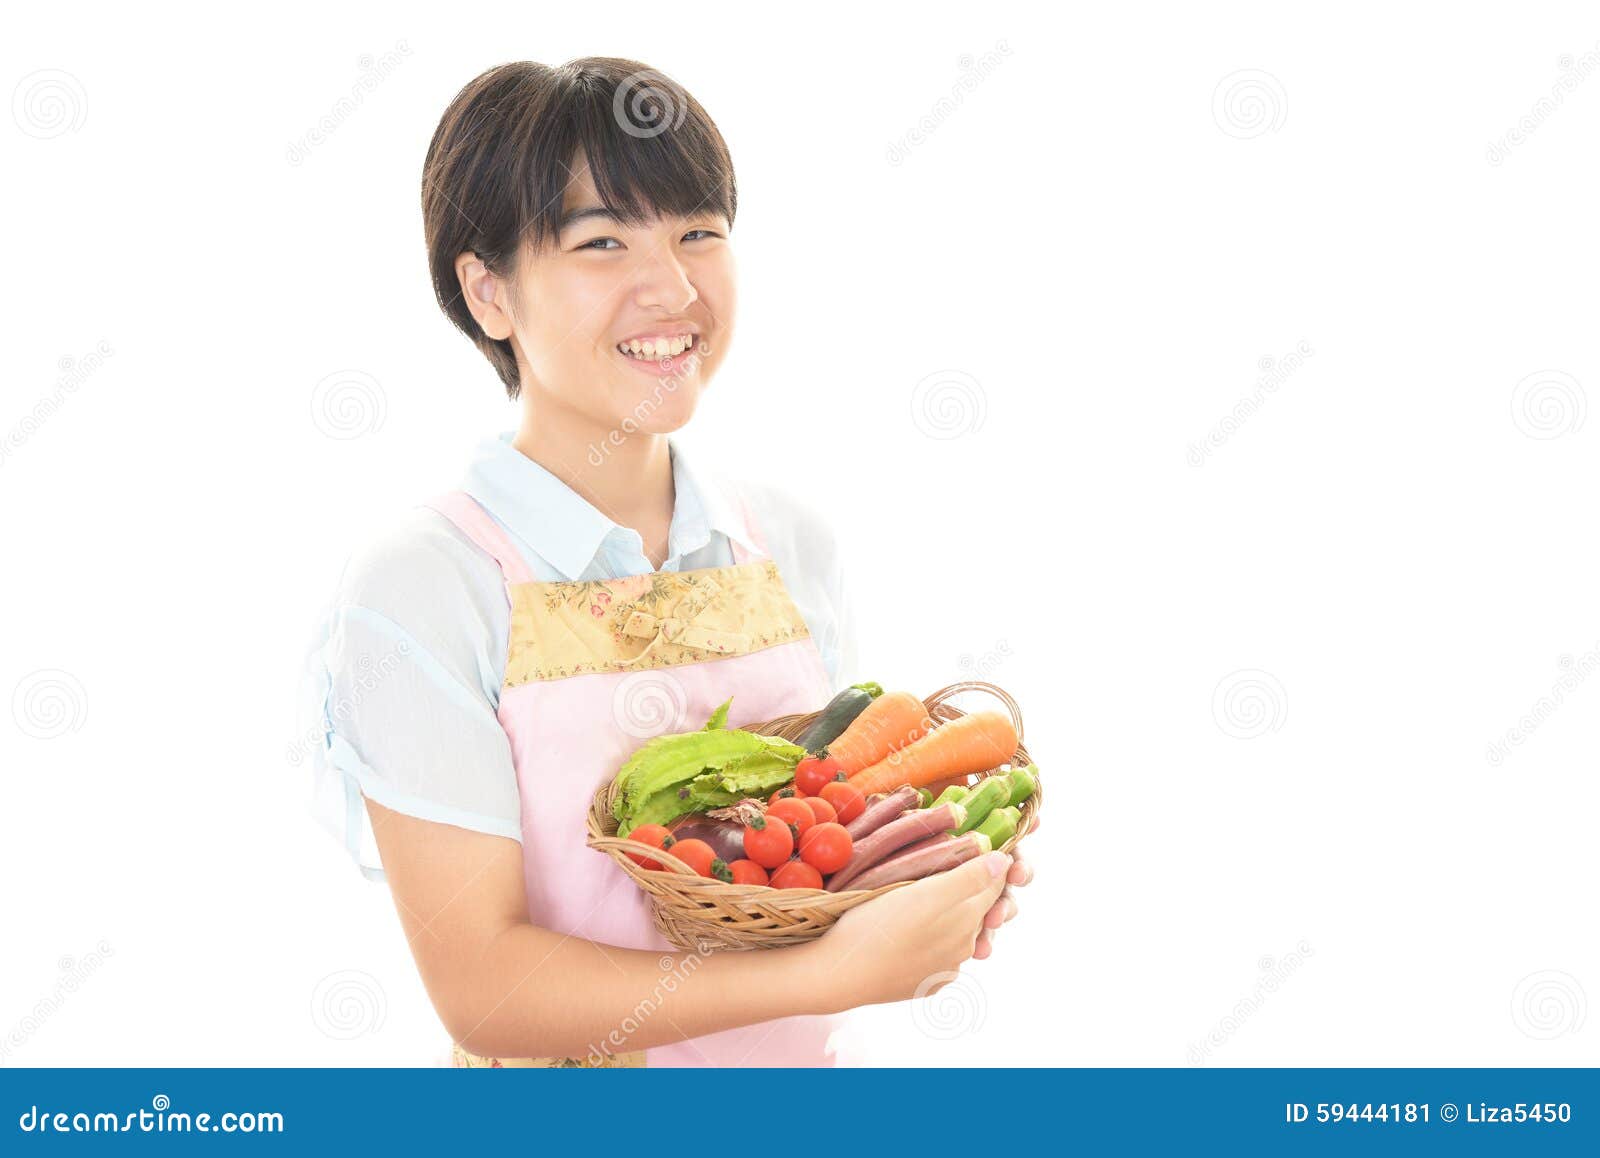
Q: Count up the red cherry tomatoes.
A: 11